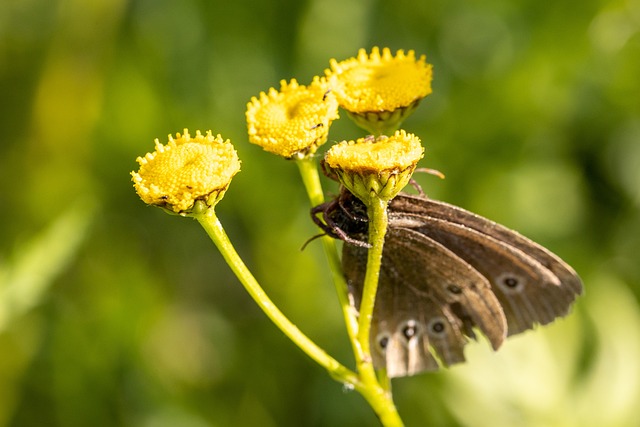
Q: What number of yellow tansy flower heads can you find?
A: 4